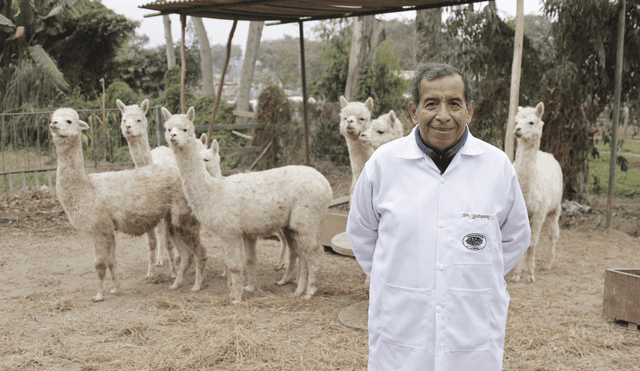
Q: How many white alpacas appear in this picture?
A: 7